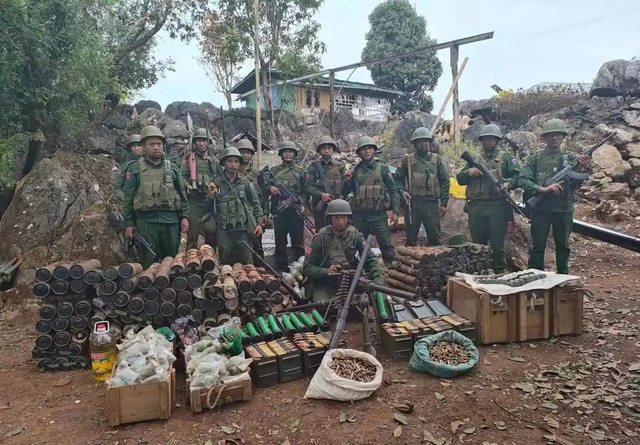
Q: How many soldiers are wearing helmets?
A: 12